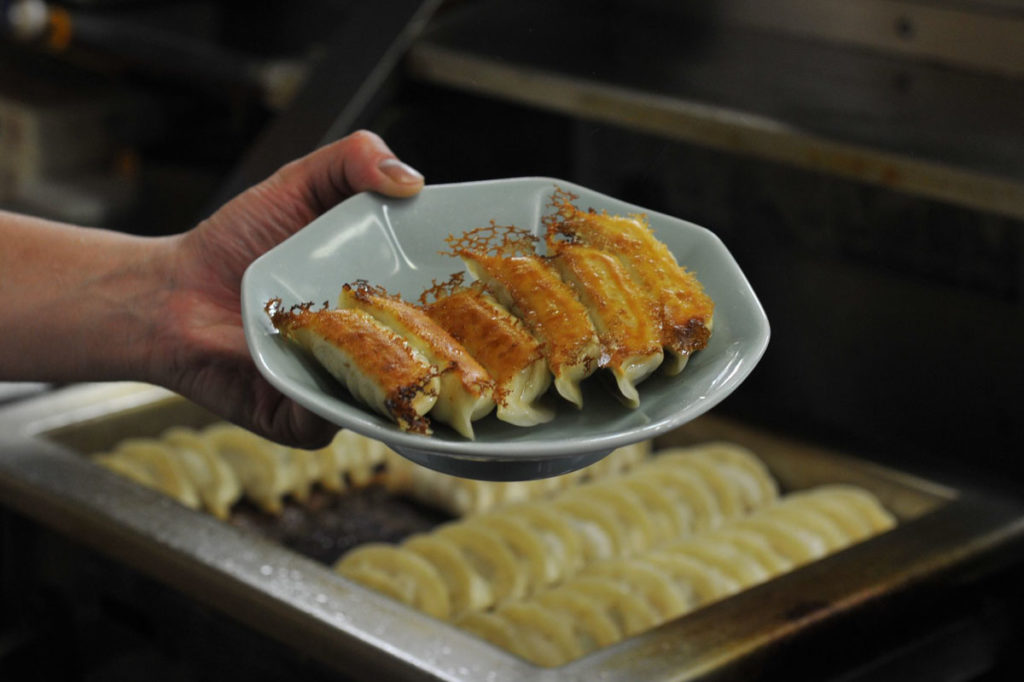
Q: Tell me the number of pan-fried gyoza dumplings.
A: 6